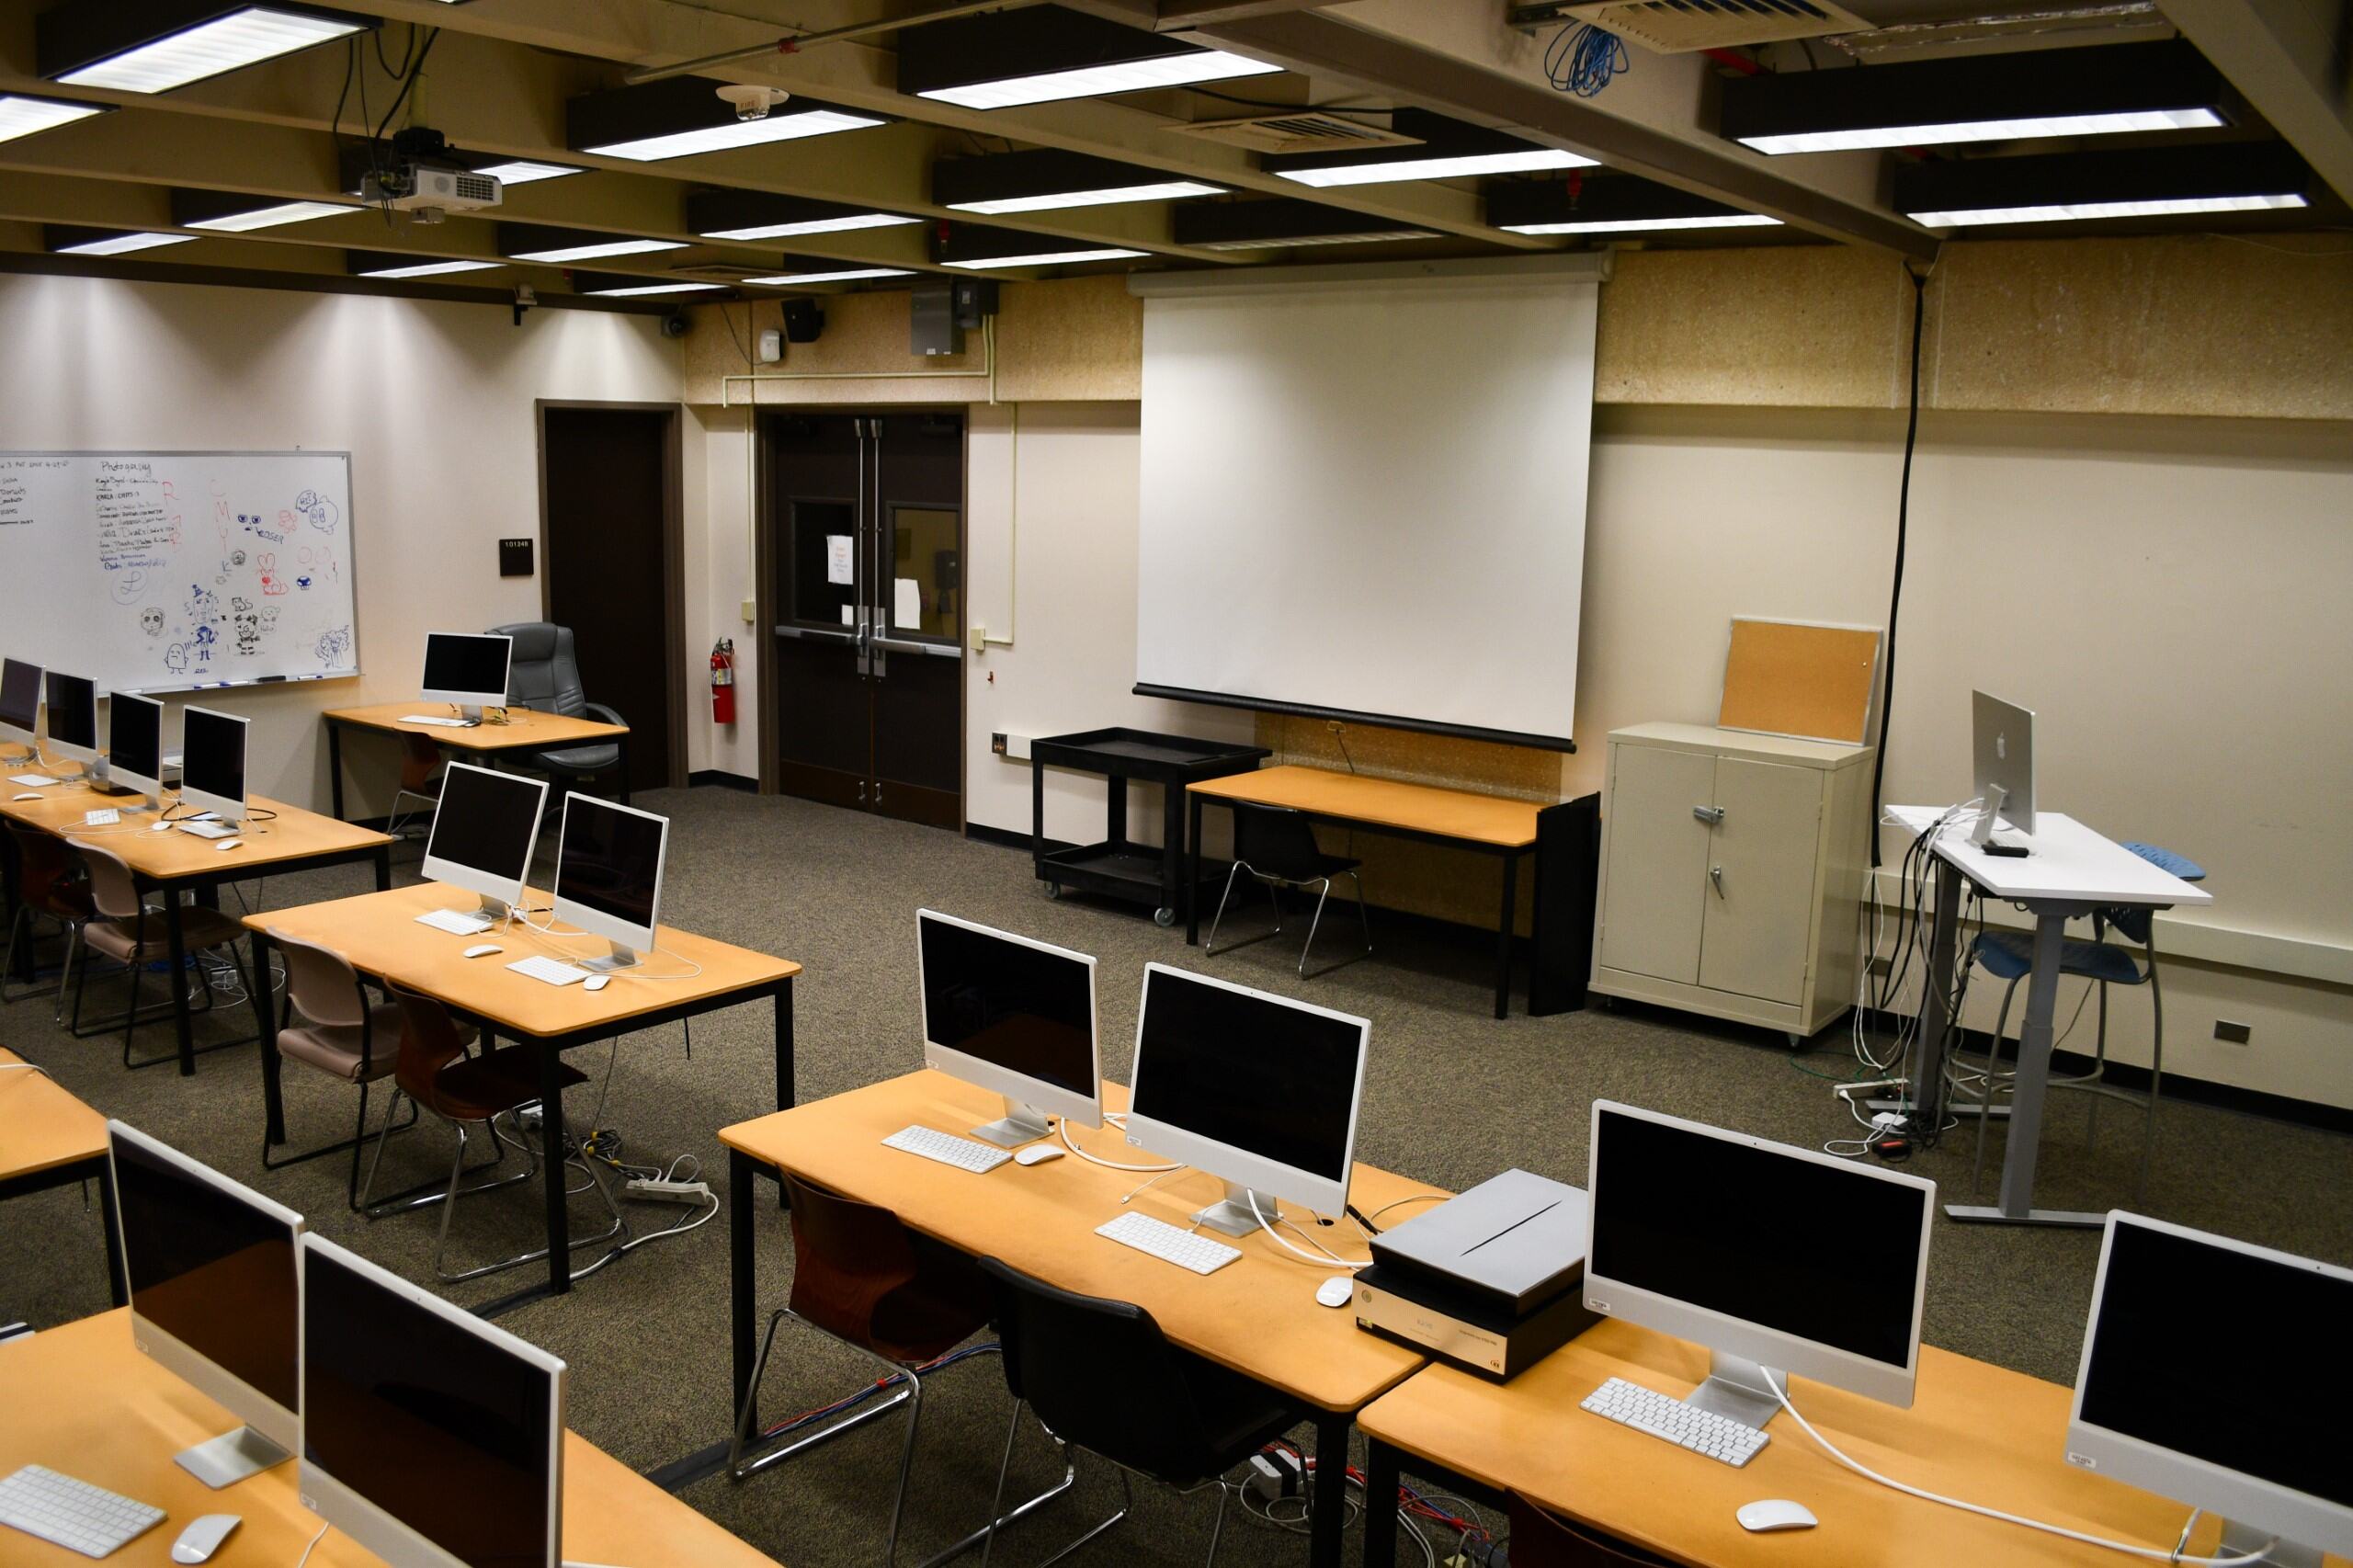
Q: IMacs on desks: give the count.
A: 14